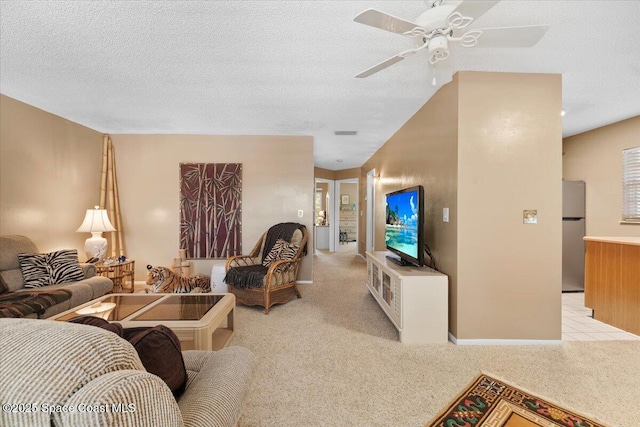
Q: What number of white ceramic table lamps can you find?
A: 1